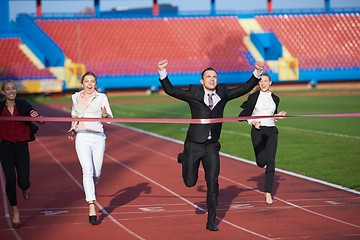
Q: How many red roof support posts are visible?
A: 3